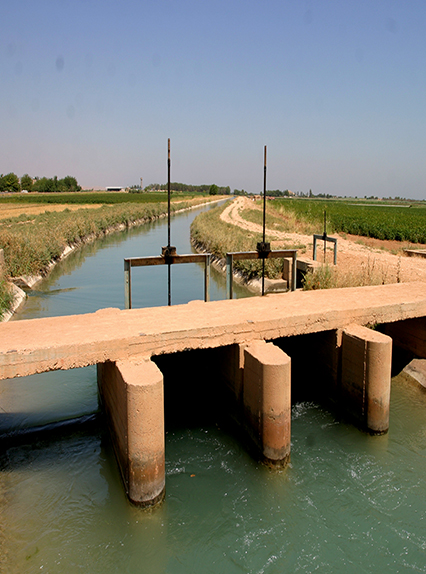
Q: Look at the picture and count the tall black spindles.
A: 2